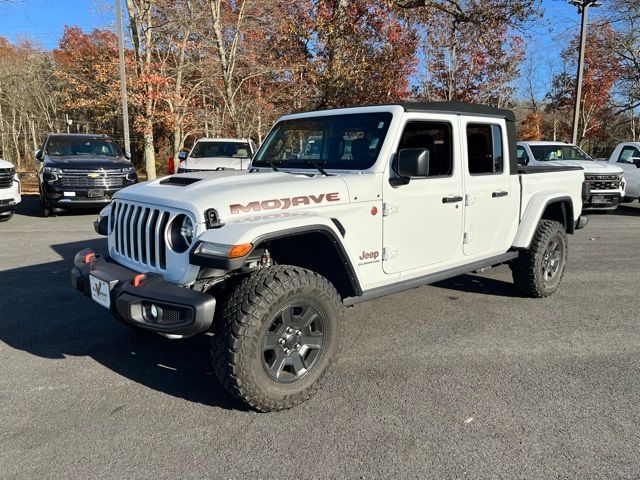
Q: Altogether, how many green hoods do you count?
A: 0